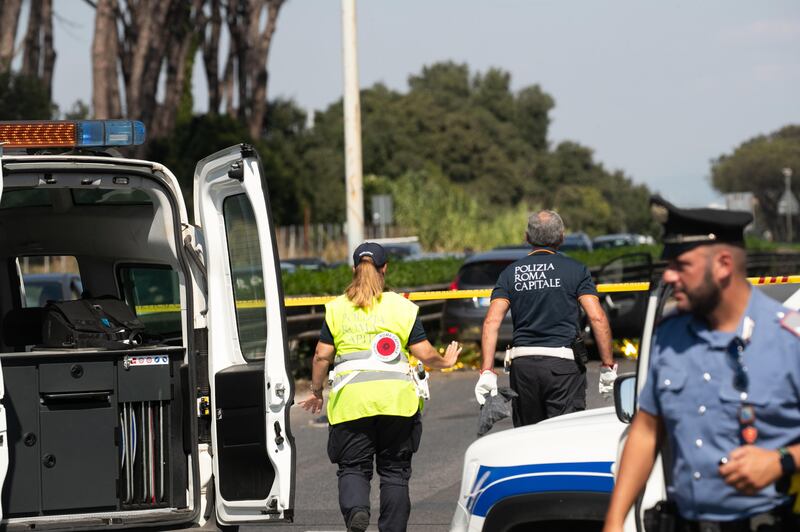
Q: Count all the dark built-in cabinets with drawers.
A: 1